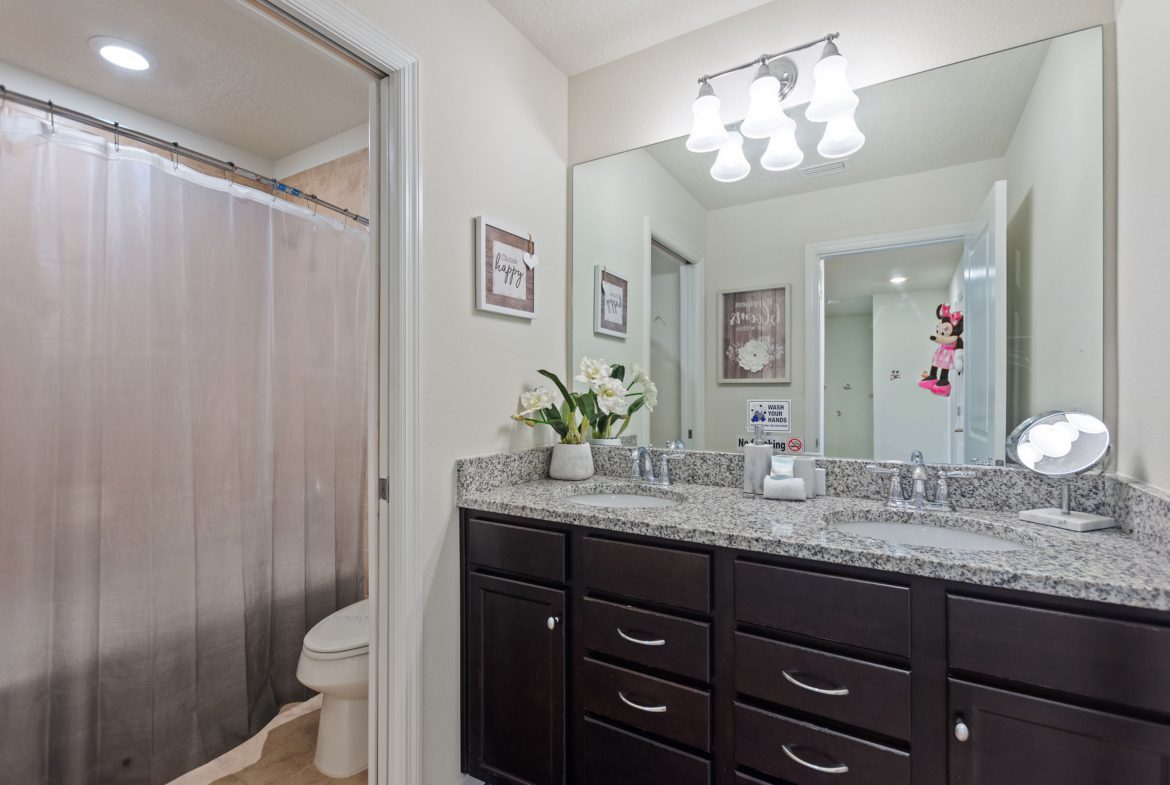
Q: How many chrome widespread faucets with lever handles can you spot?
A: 2